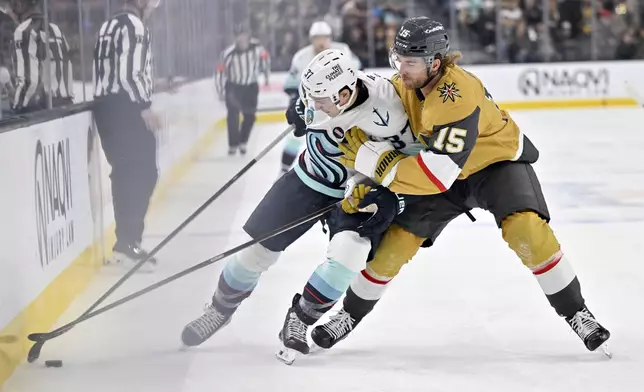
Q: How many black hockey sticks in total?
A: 2